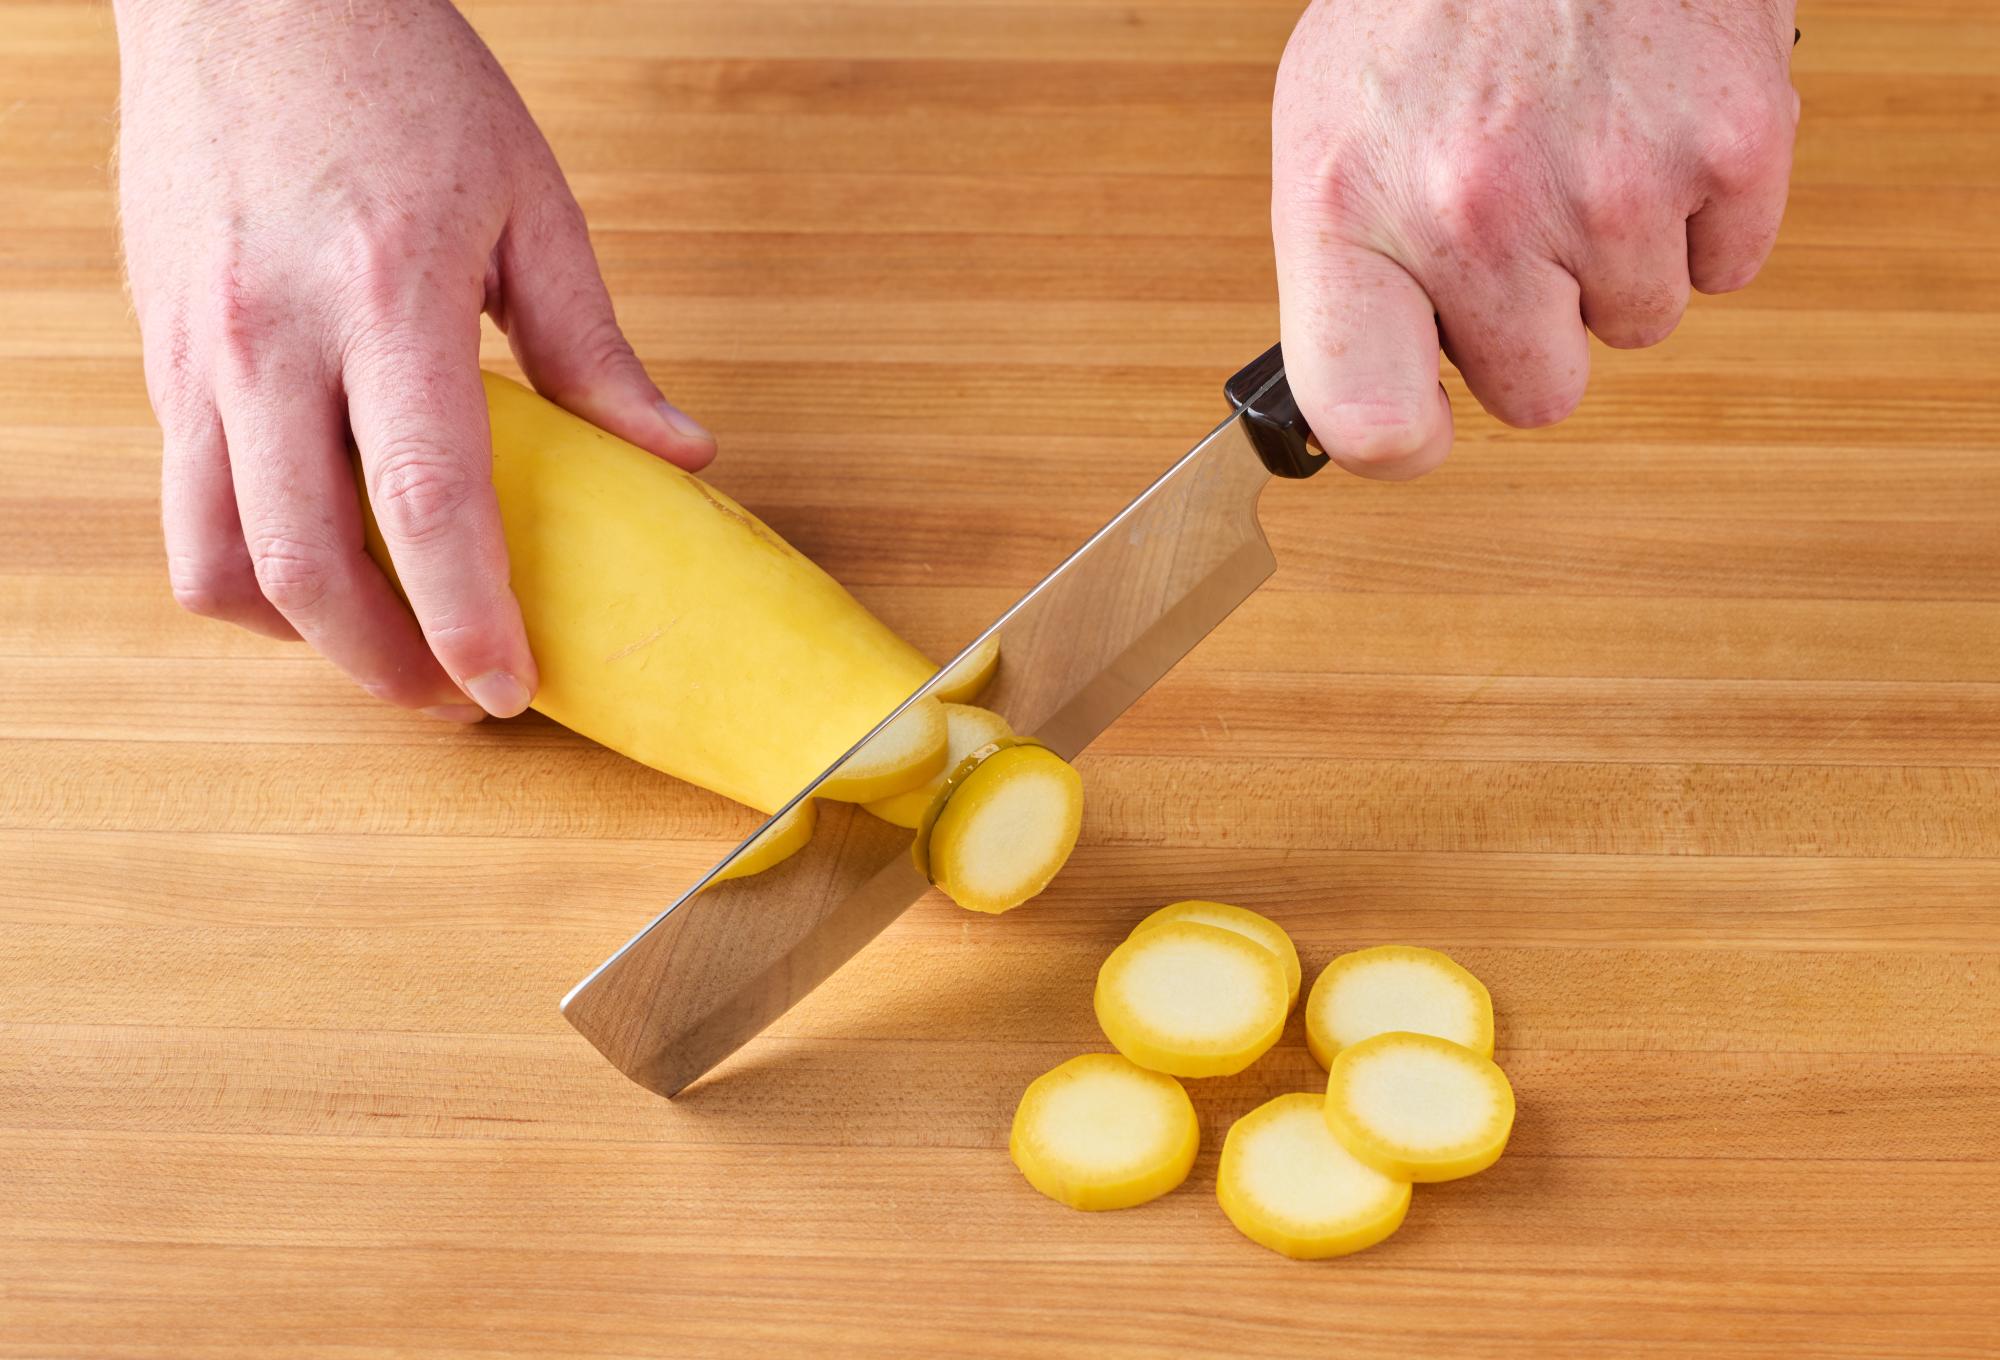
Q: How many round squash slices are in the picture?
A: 7